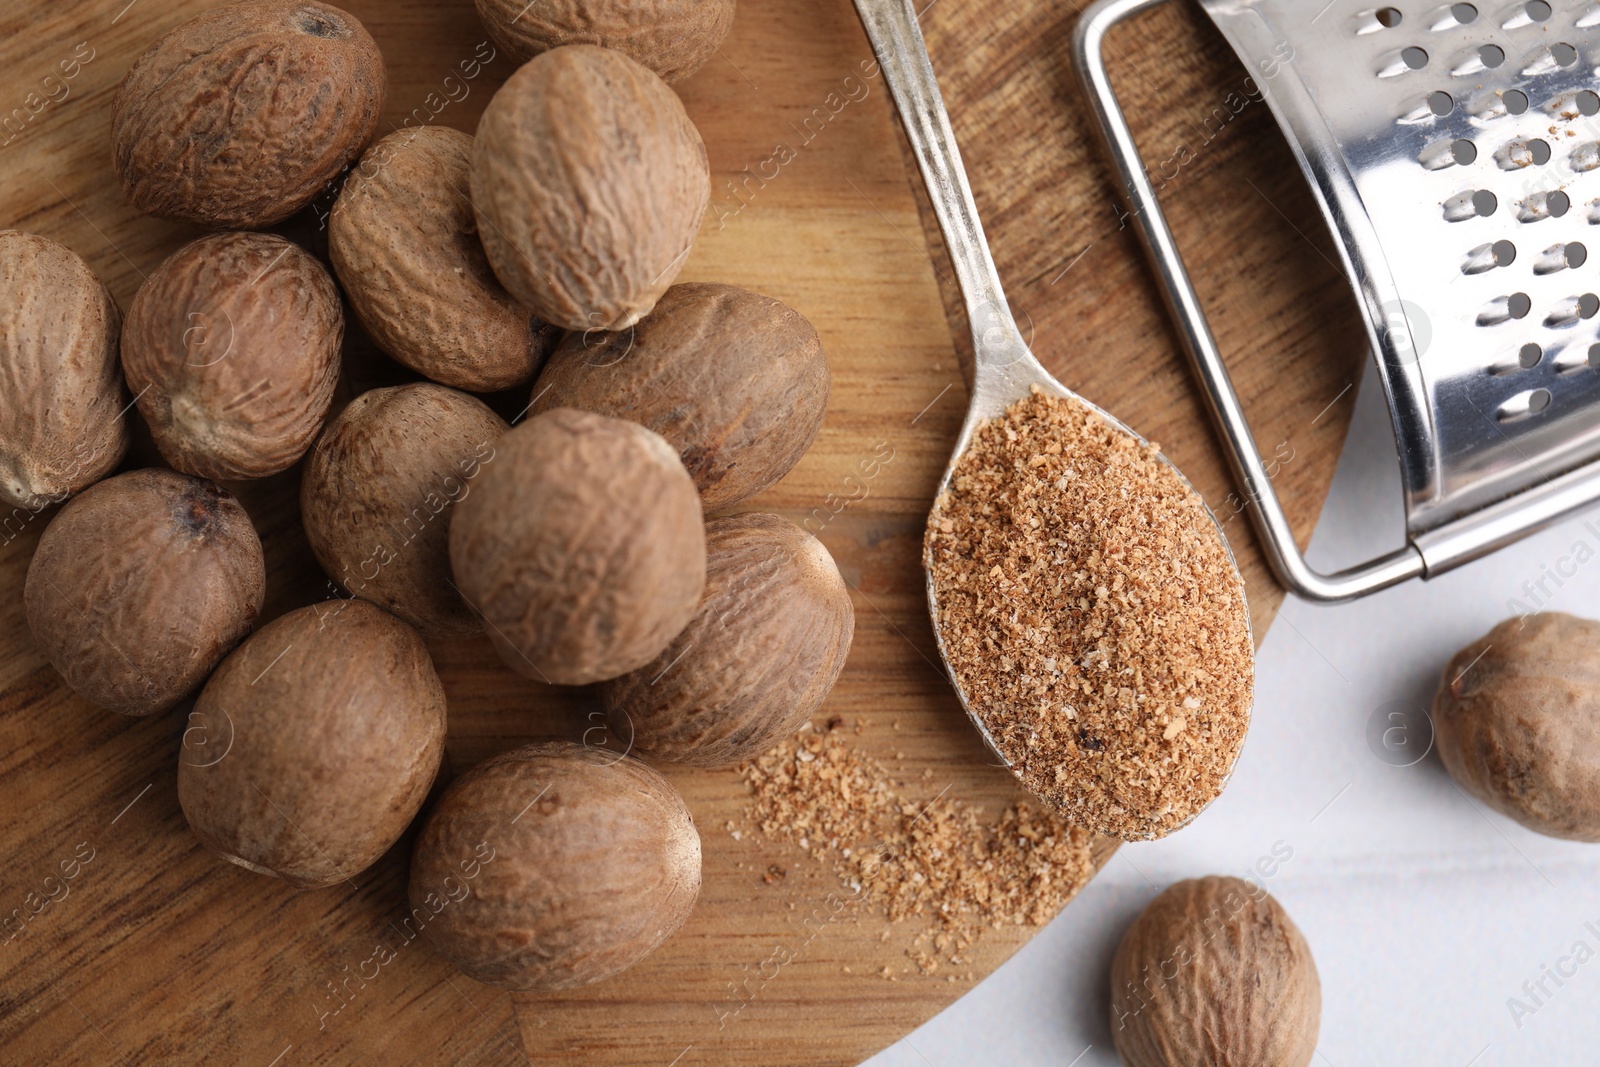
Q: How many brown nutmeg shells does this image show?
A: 15